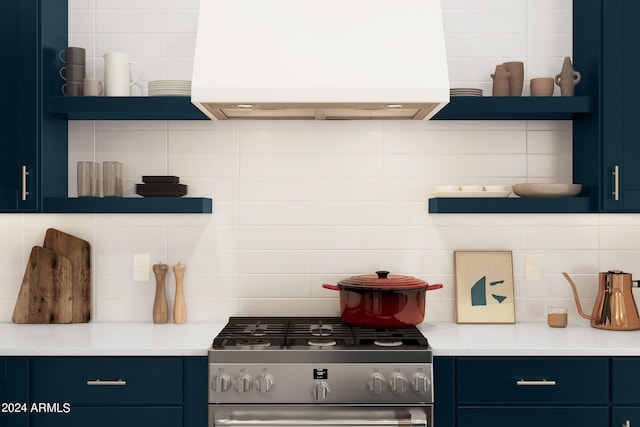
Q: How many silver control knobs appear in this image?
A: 7